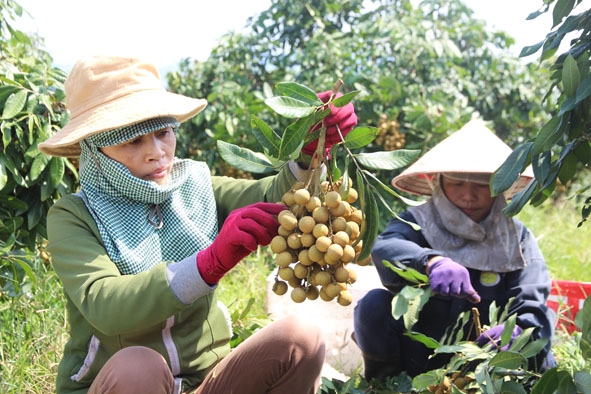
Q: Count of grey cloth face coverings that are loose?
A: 1